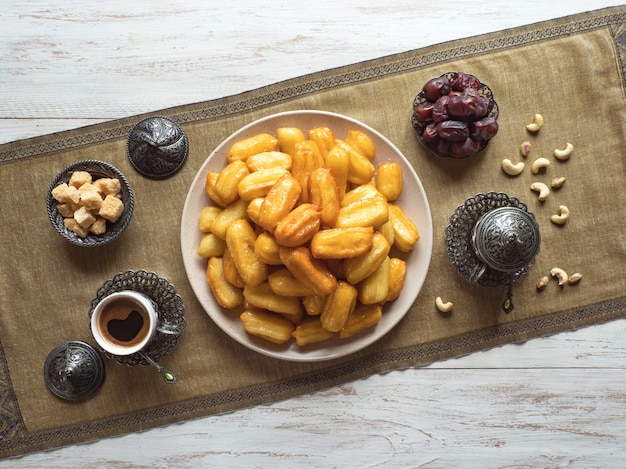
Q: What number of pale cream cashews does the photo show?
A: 8